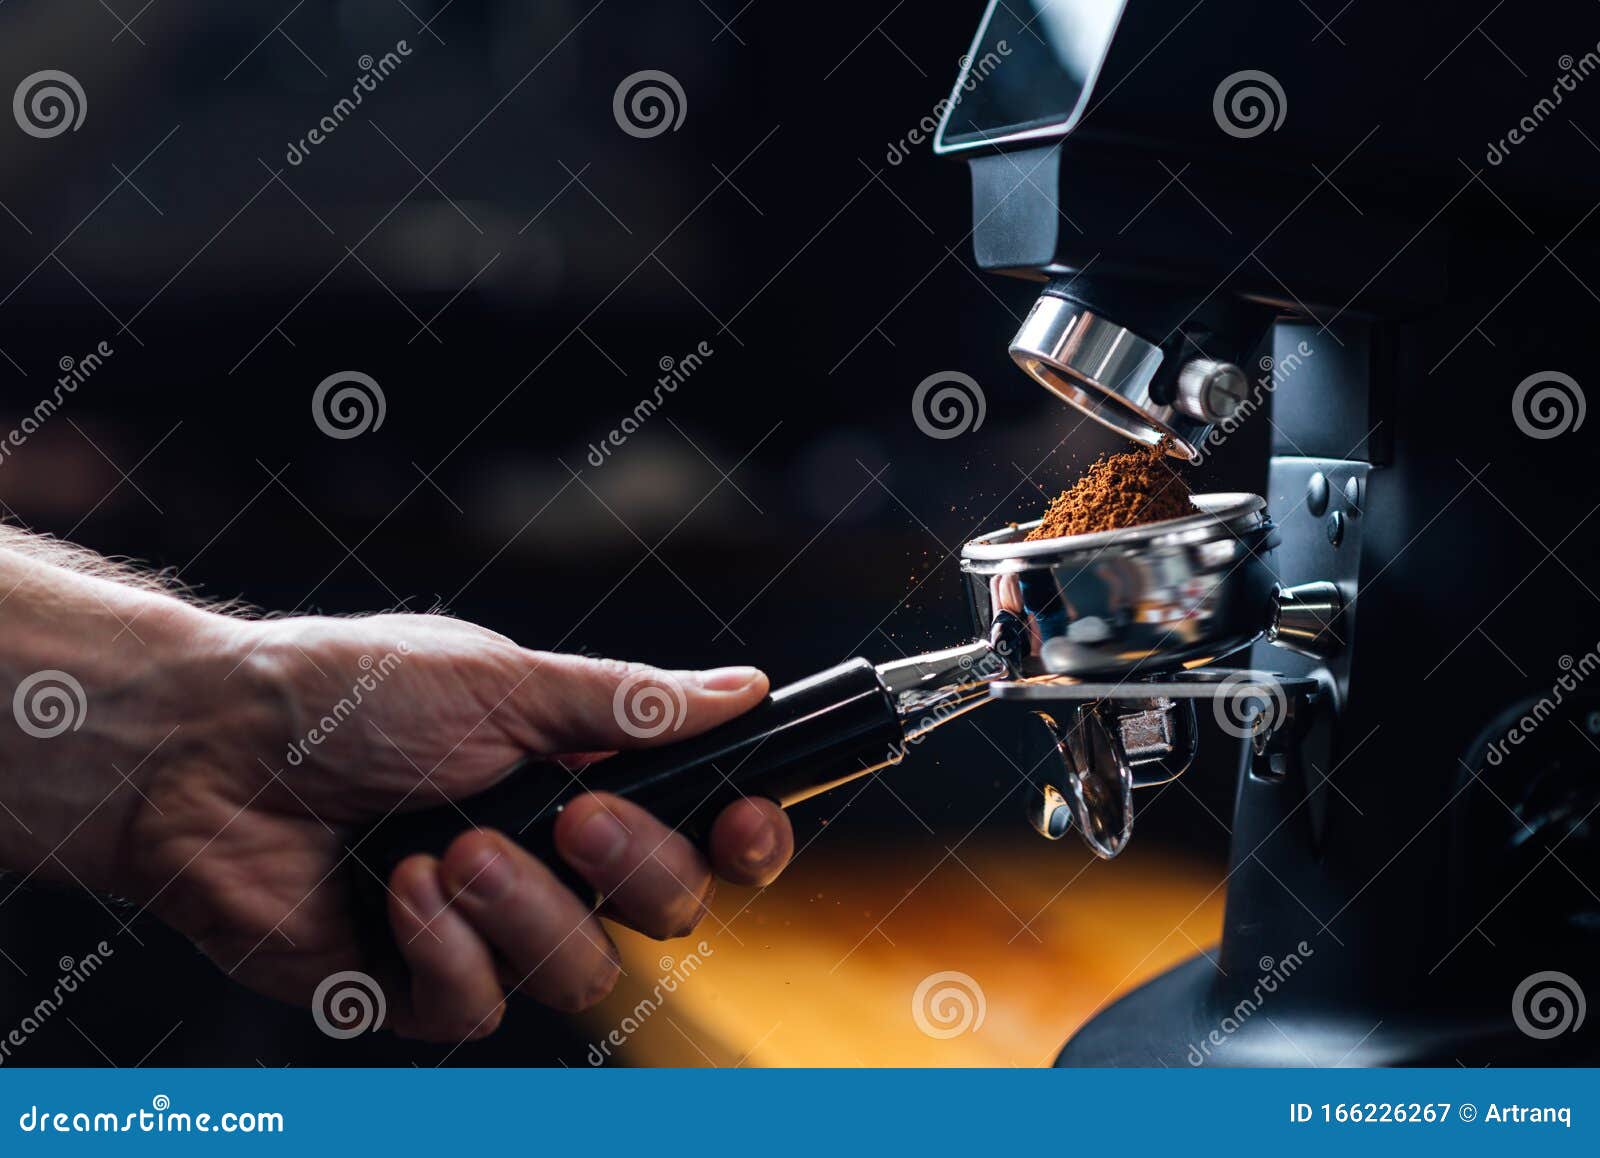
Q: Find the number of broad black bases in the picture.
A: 1